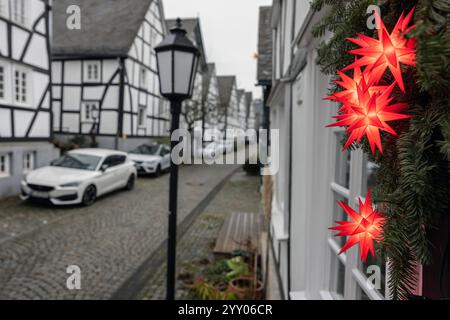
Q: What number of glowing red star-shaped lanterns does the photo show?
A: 4